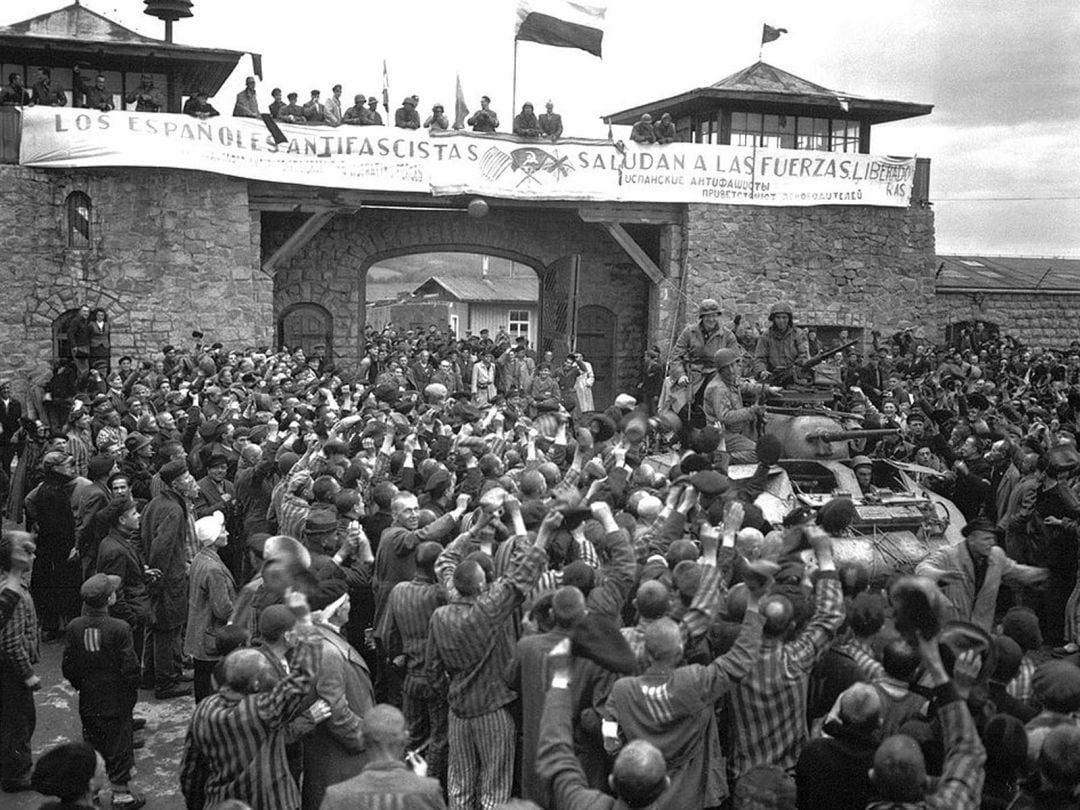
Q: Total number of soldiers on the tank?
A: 4